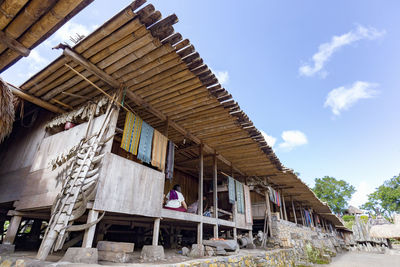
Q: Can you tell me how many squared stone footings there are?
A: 4